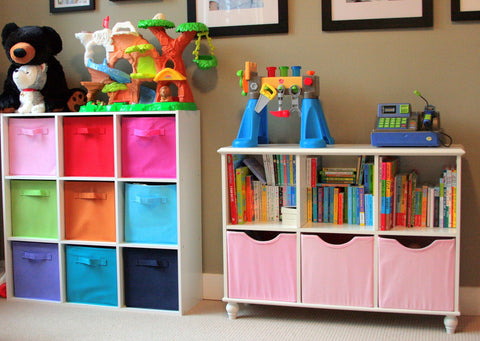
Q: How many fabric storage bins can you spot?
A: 12